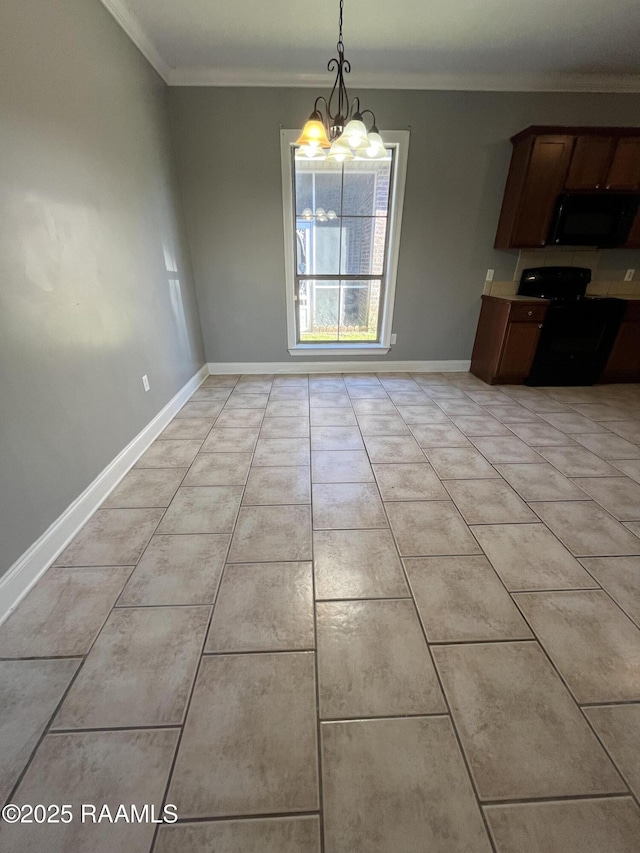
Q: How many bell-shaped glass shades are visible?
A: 5